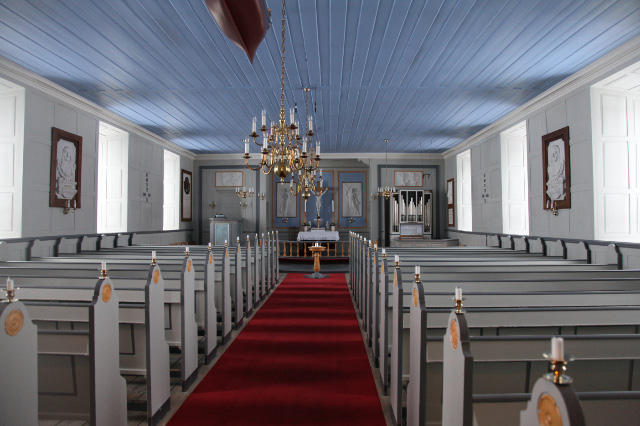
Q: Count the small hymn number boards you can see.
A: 2